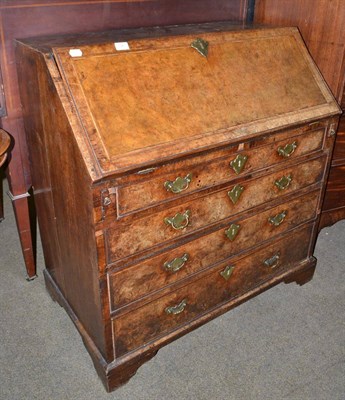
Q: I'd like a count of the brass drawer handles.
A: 8